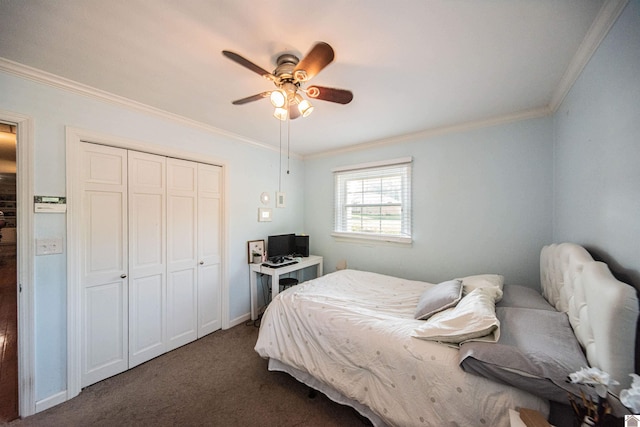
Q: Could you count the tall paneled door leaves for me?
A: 4